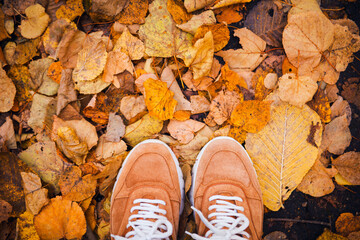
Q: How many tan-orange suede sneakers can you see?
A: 2